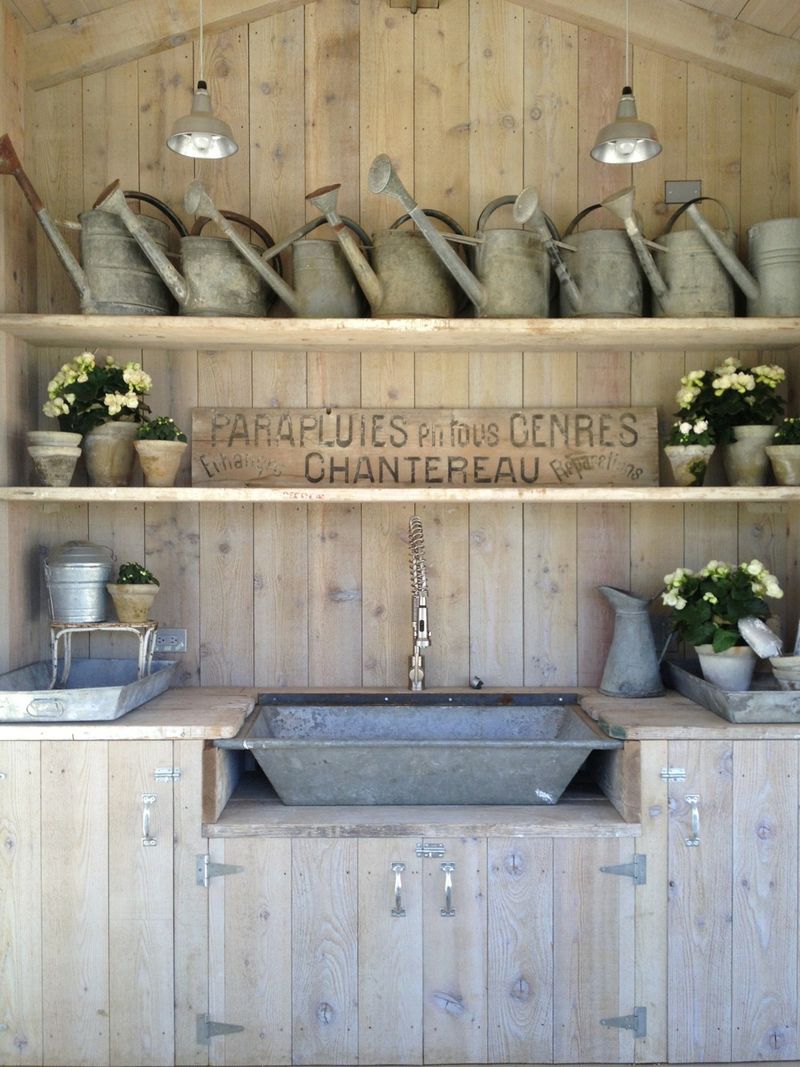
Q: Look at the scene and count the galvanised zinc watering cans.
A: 8